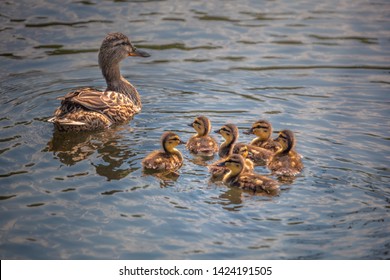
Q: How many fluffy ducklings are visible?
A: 7